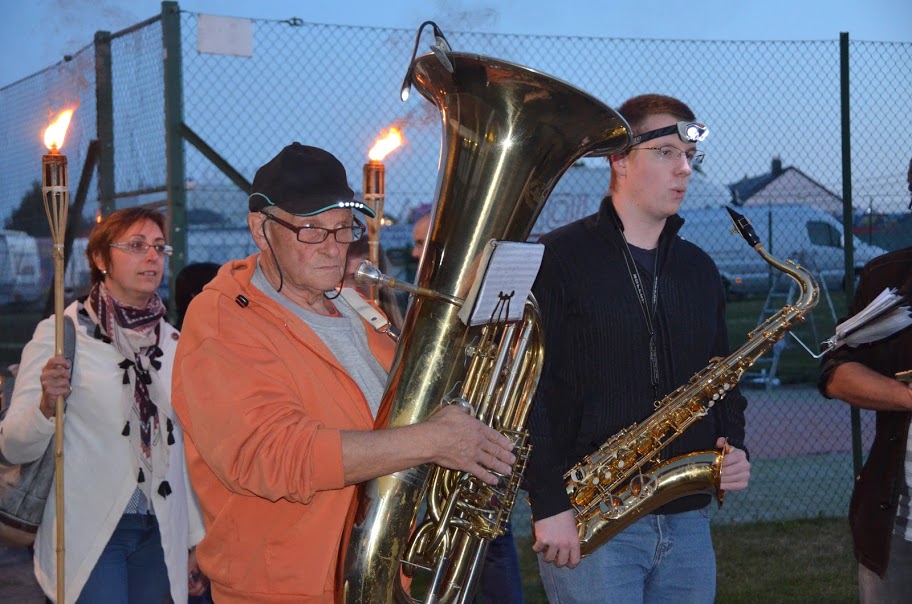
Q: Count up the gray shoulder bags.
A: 1